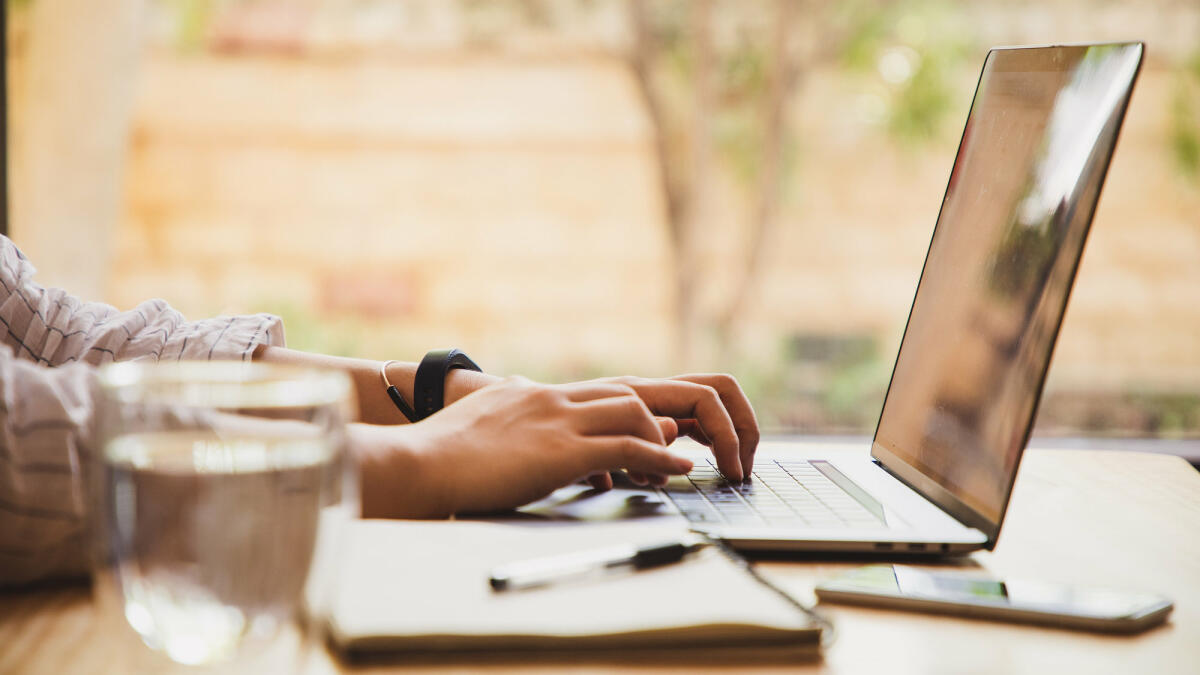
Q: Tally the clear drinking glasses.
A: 1